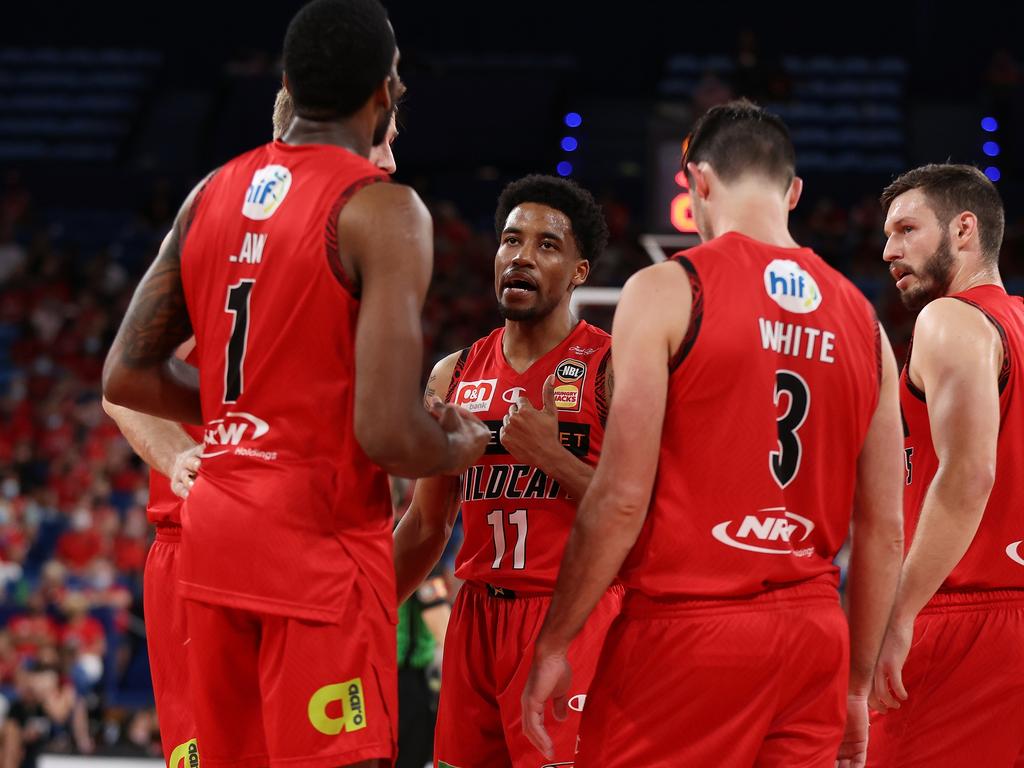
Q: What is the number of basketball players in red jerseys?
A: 5